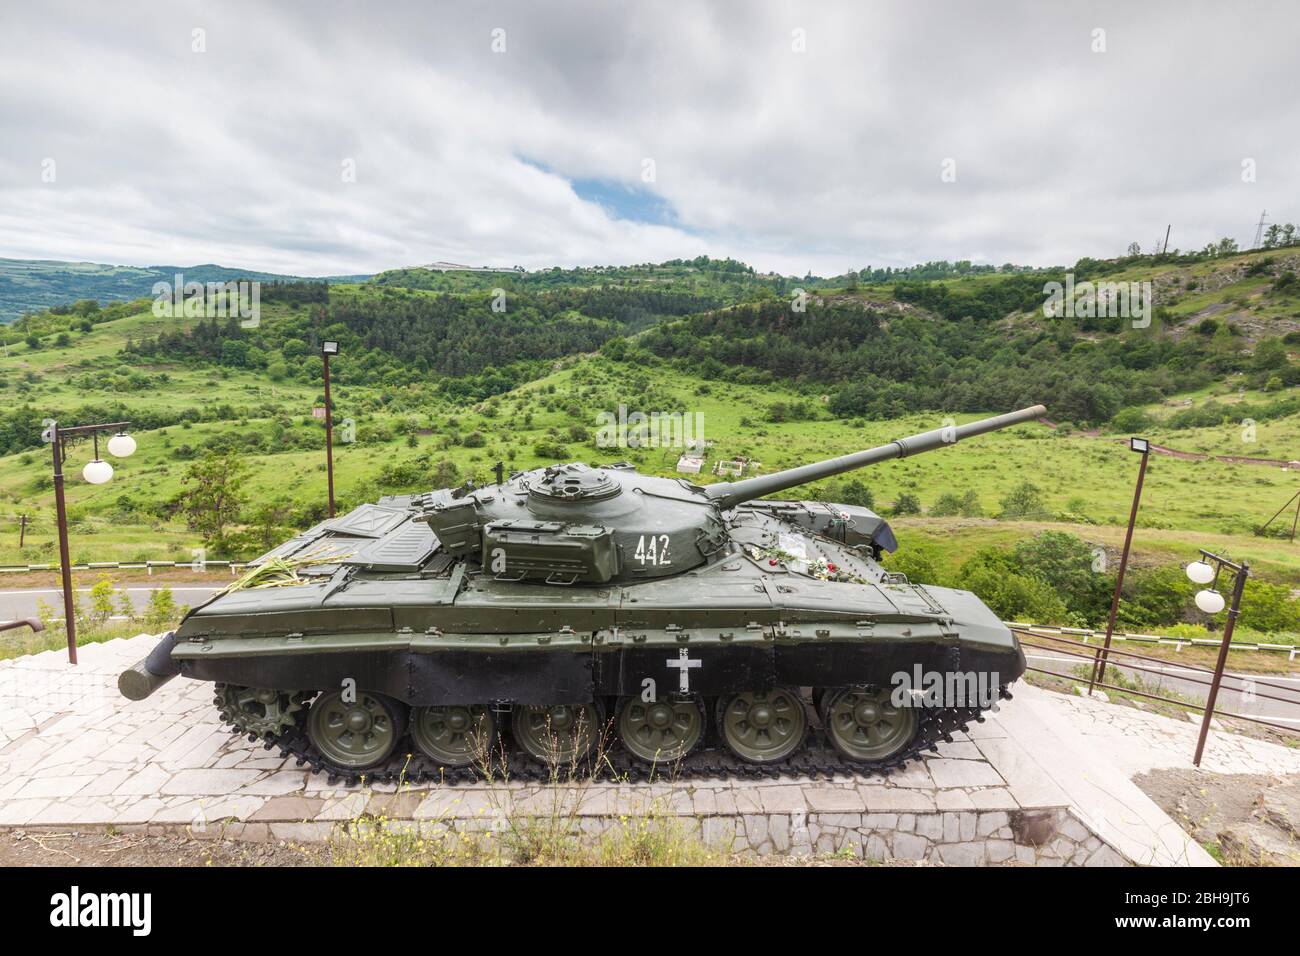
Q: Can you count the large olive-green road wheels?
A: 6